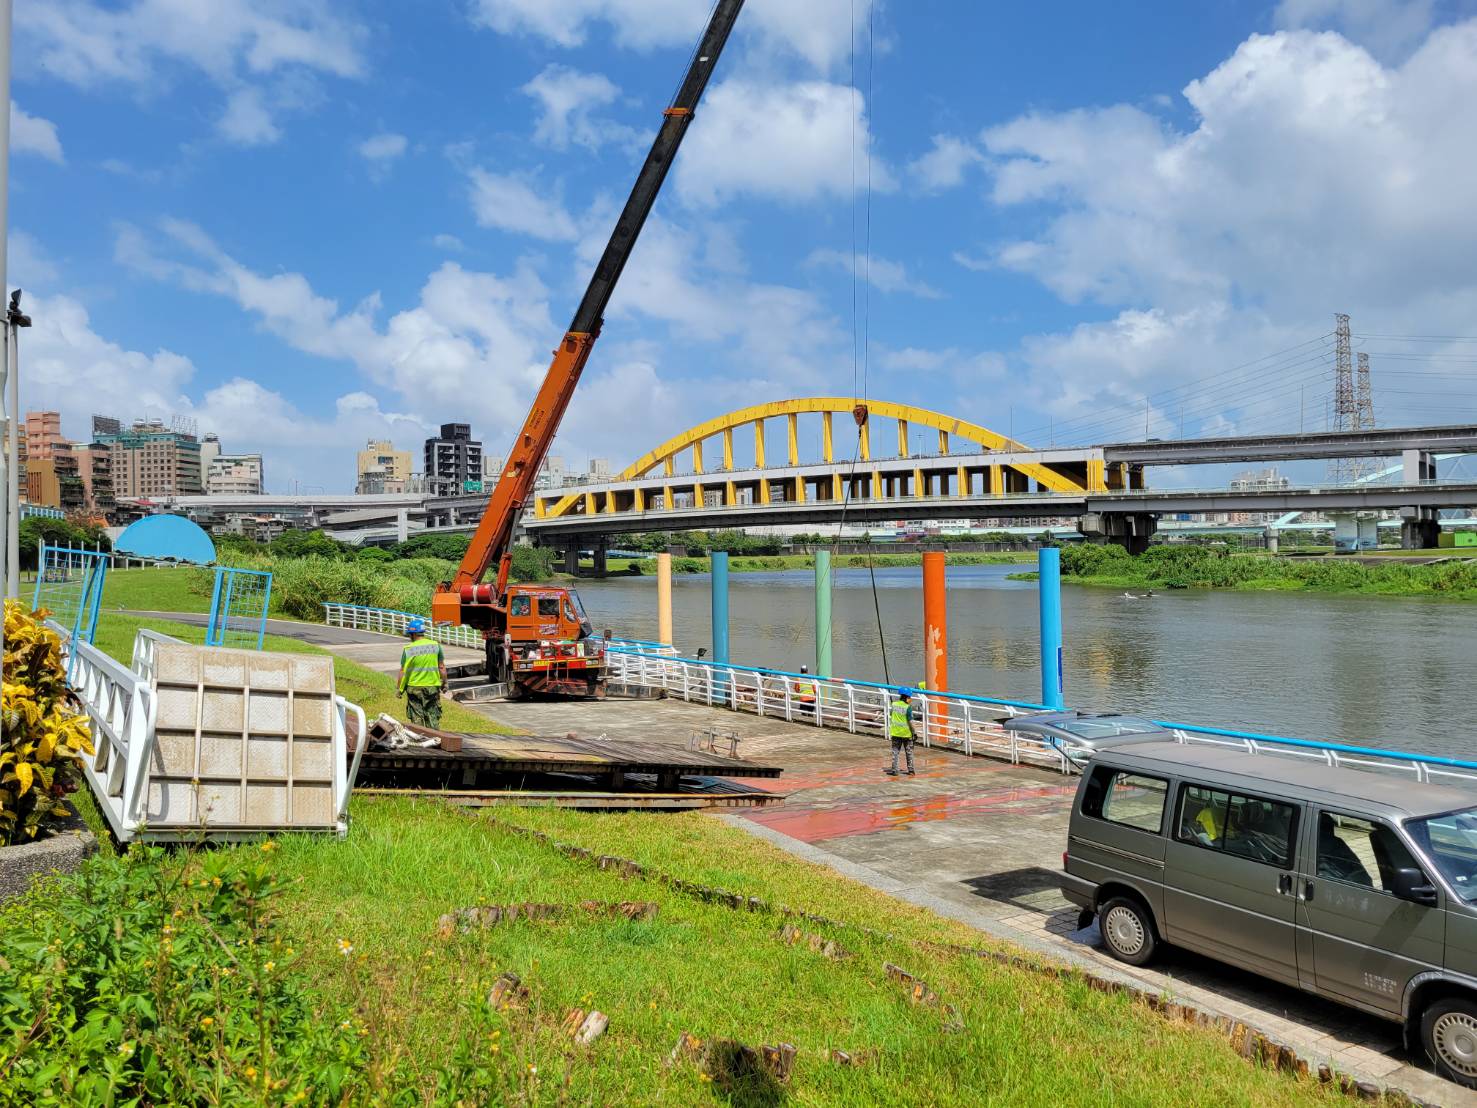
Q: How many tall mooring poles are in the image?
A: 5